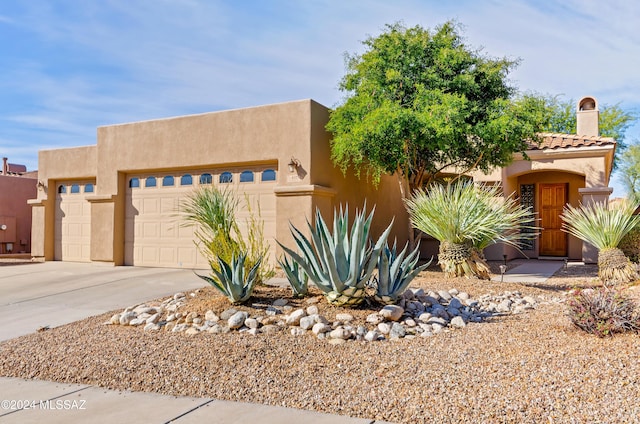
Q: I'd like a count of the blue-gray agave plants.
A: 4